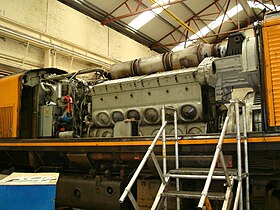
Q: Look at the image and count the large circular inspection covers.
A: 6